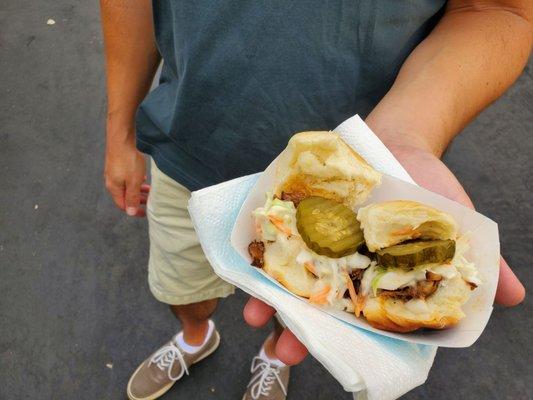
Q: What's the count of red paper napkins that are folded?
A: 0